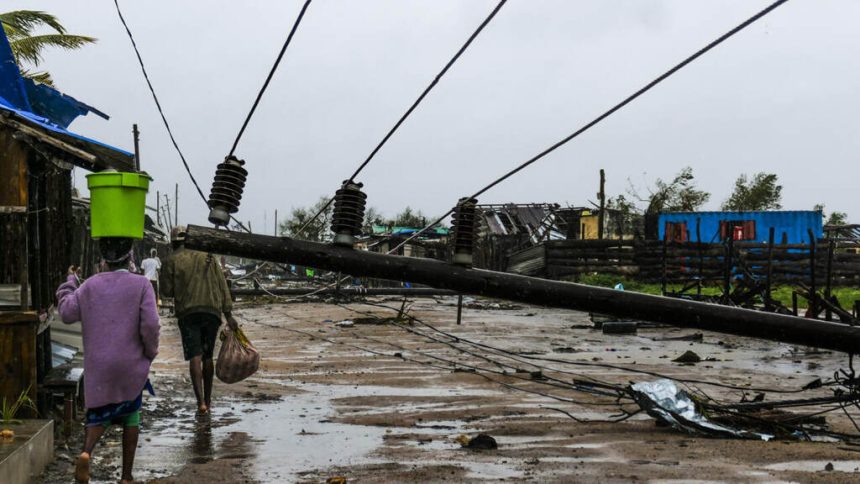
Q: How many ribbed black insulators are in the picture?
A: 3